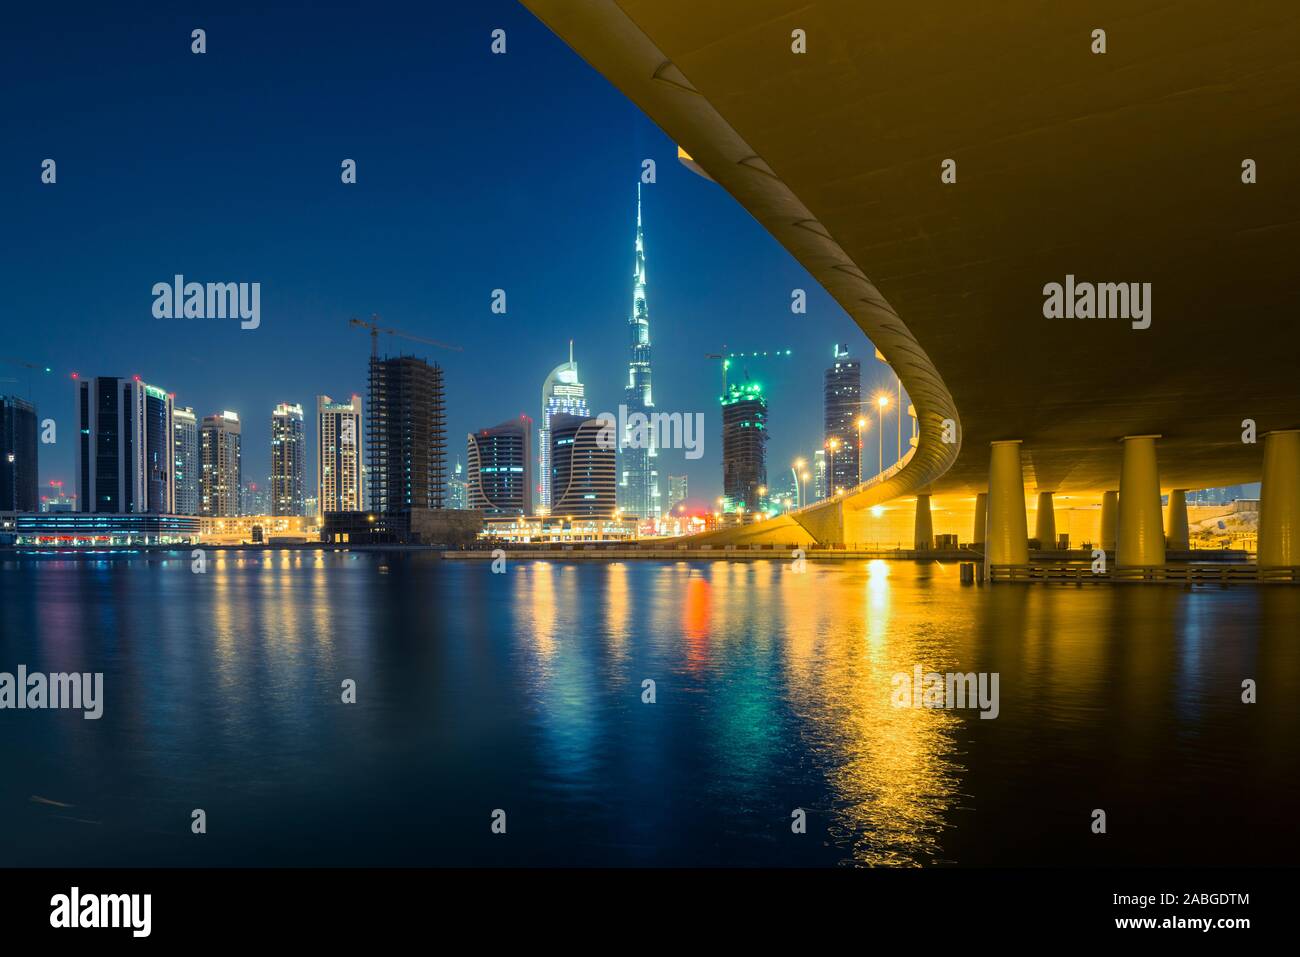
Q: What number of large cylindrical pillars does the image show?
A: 8